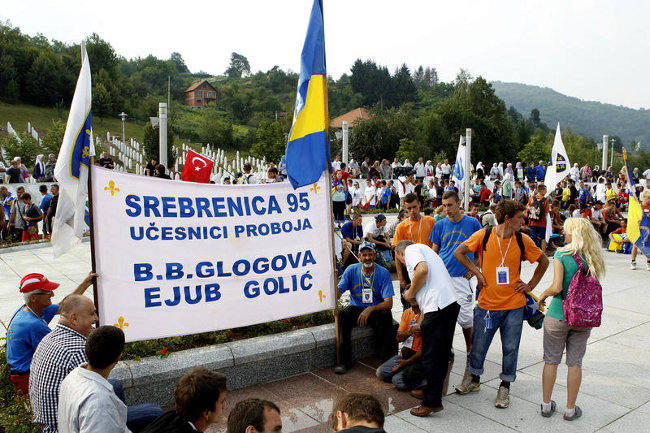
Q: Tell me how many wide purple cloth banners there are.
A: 0